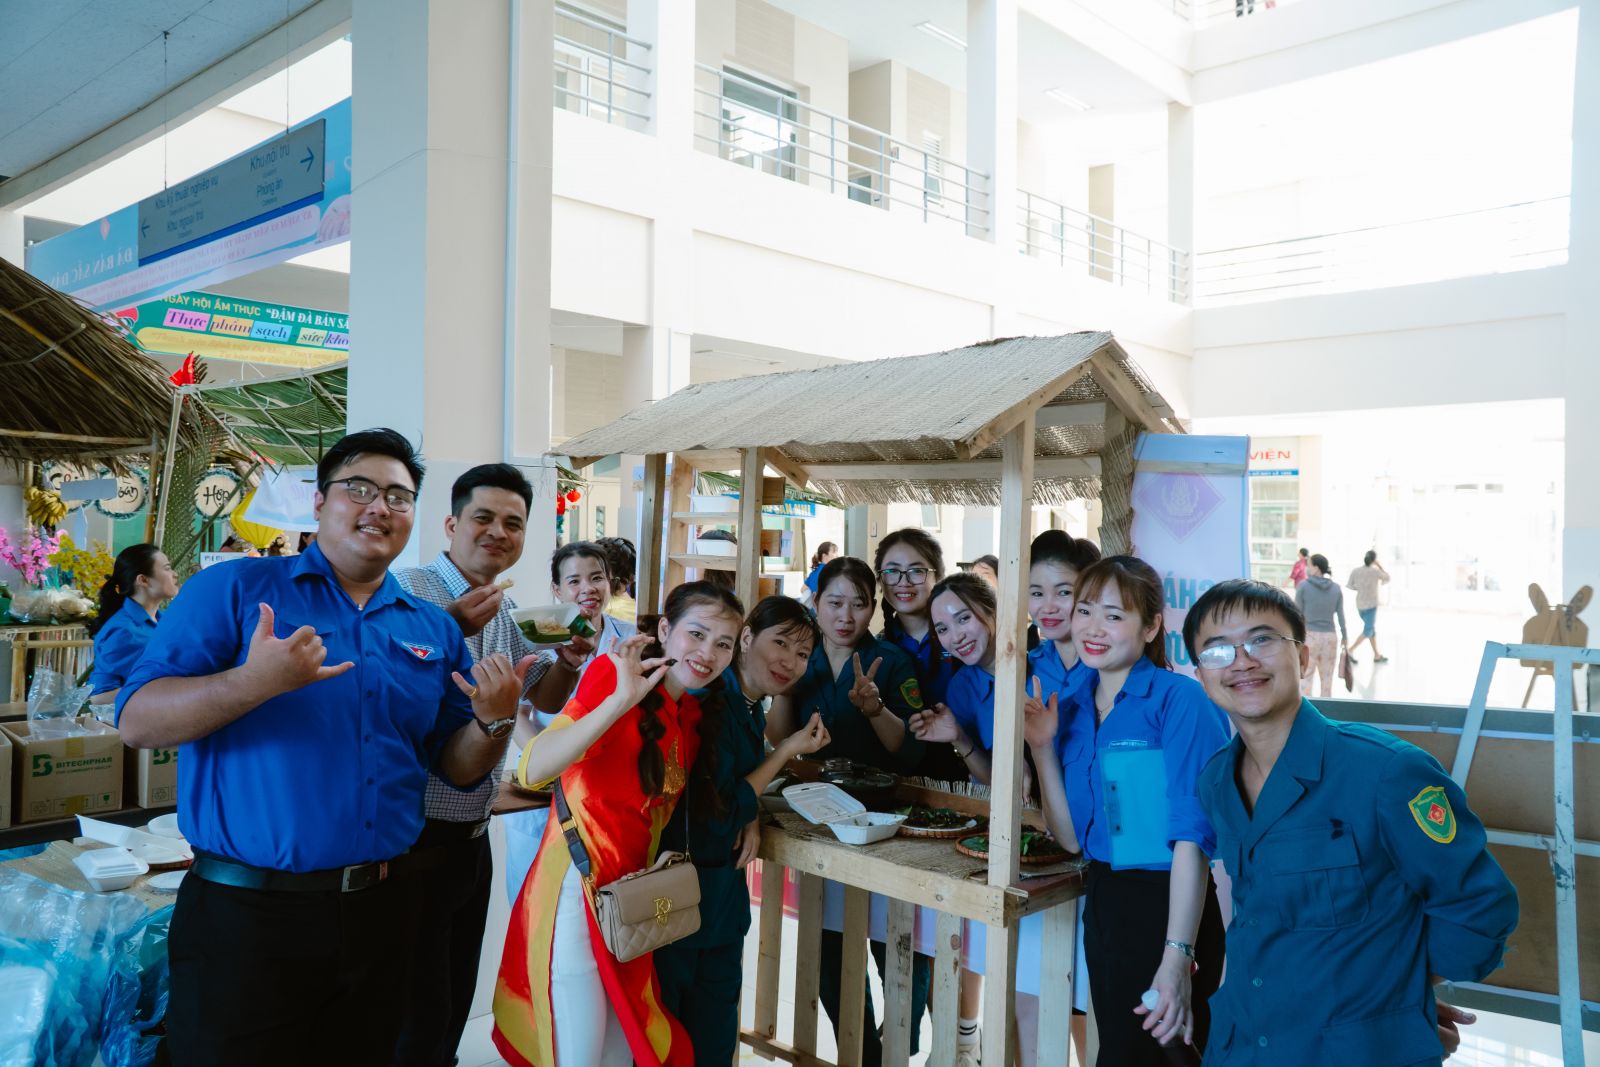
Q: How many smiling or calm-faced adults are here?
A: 11